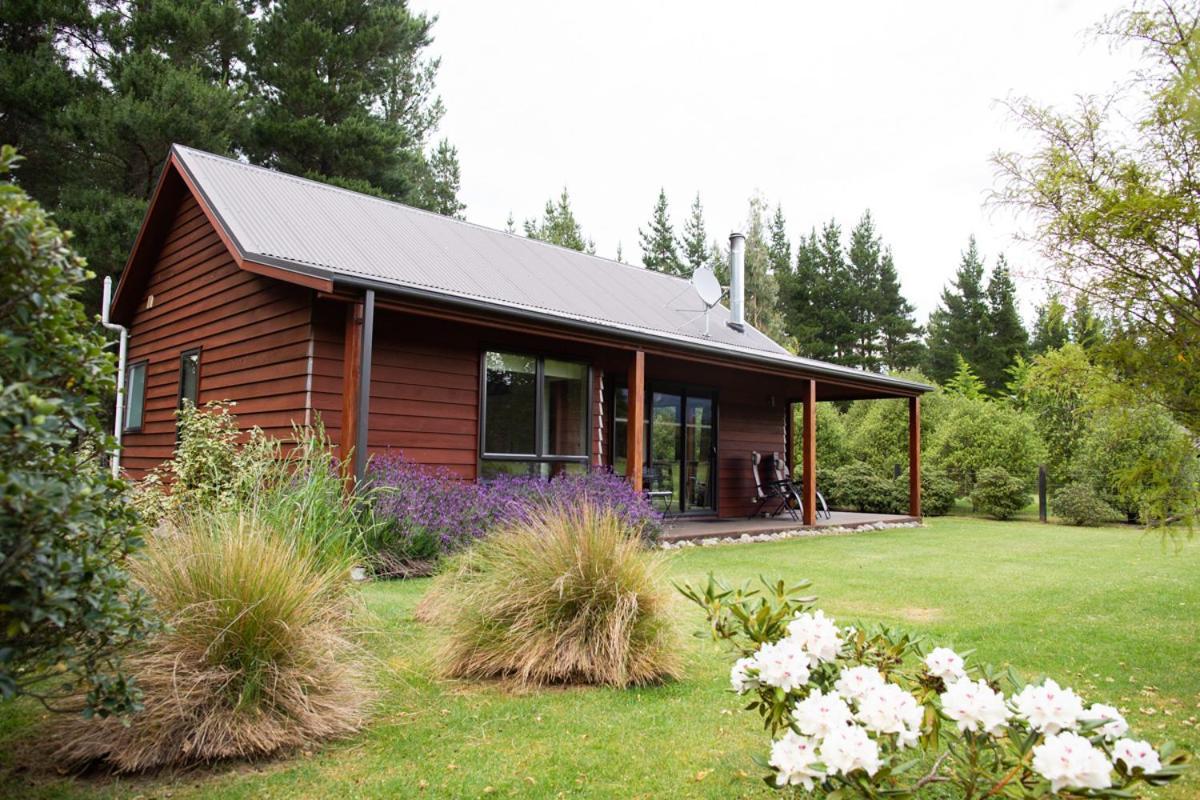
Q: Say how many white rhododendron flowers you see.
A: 14